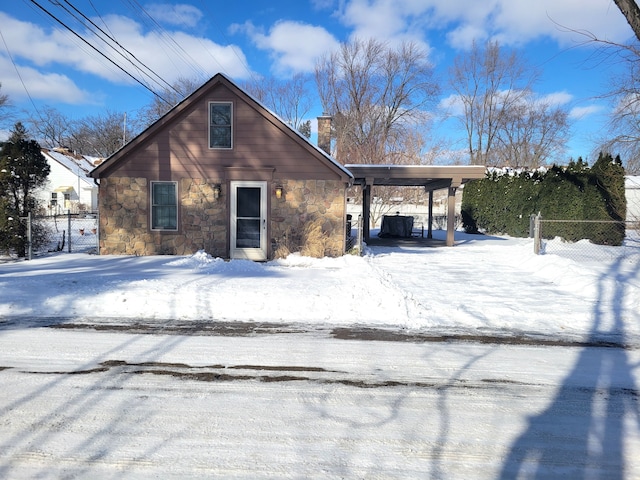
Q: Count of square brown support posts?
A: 3